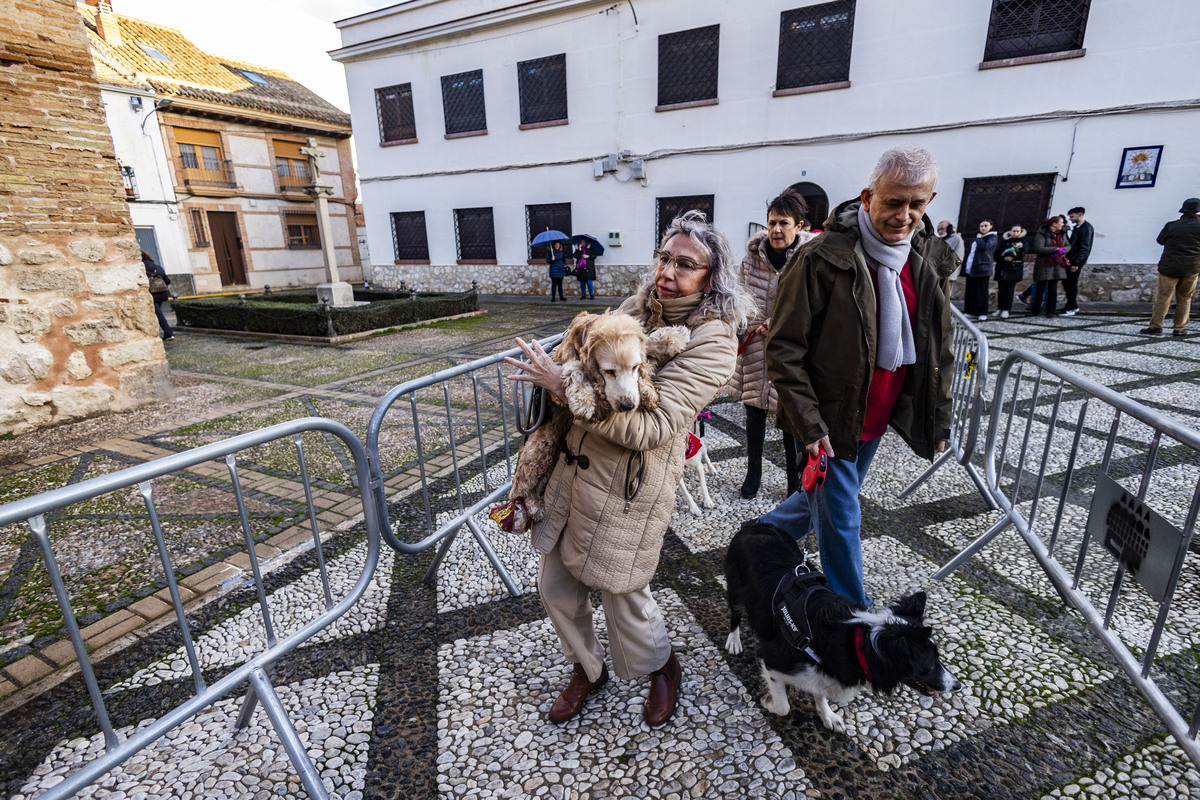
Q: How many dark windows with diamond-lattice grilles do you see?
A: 11